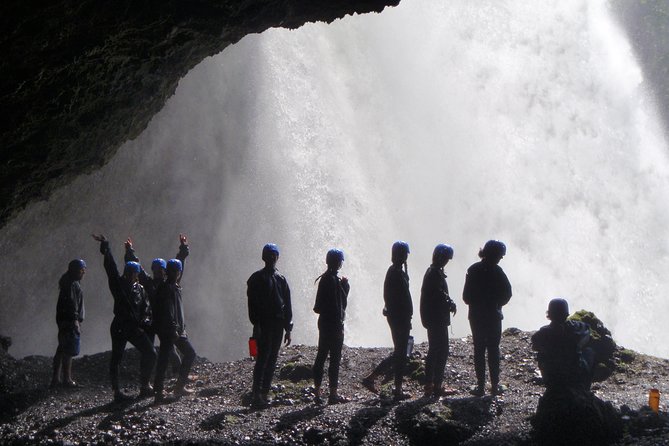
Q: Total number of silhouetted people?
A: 10